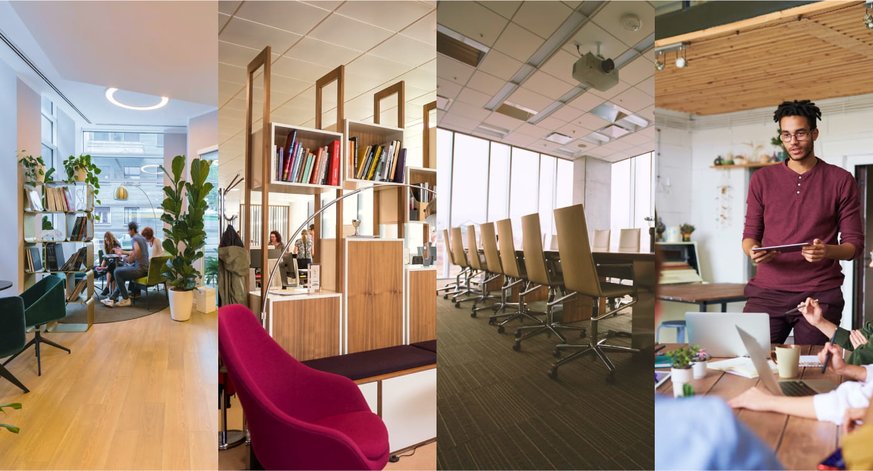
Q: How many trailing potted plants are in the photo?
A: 2